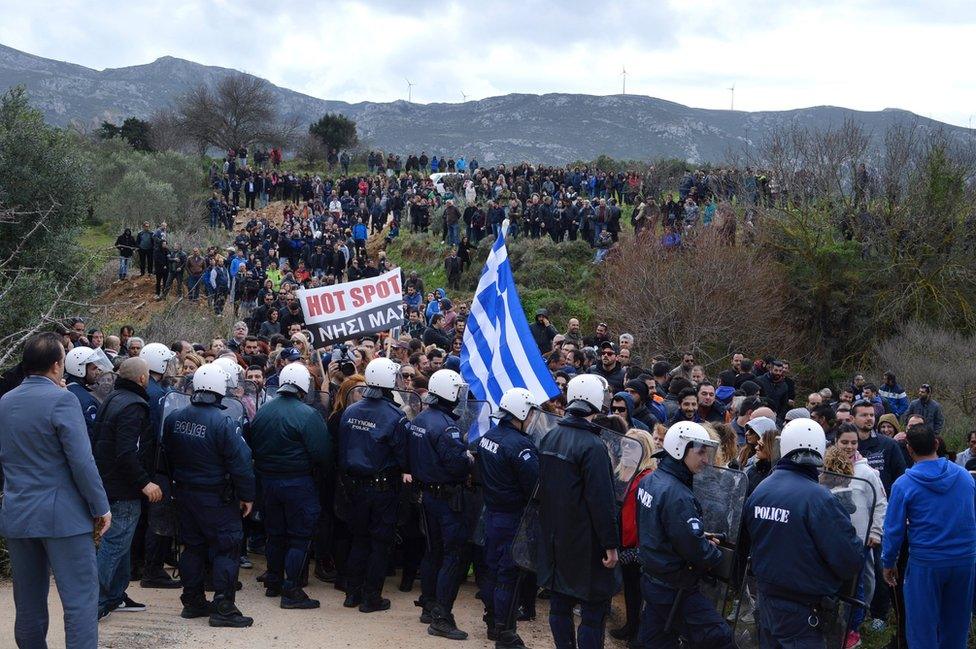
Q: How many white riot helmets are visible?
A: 11